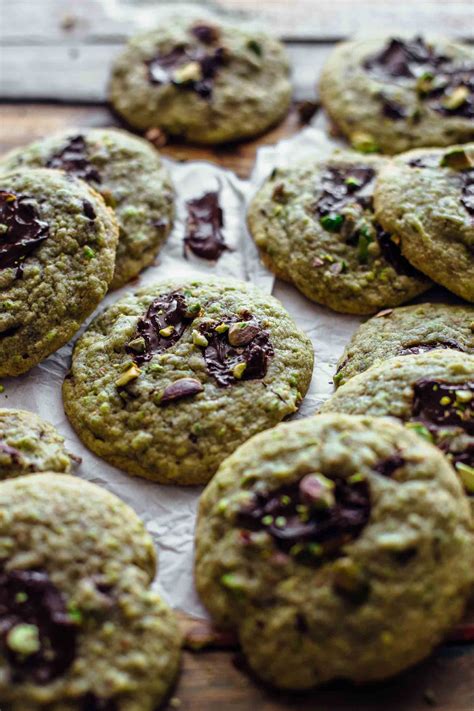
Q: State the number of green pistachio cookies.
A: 12